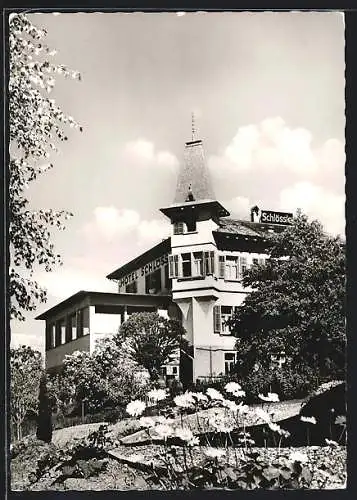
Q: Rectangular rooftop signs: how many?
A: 1